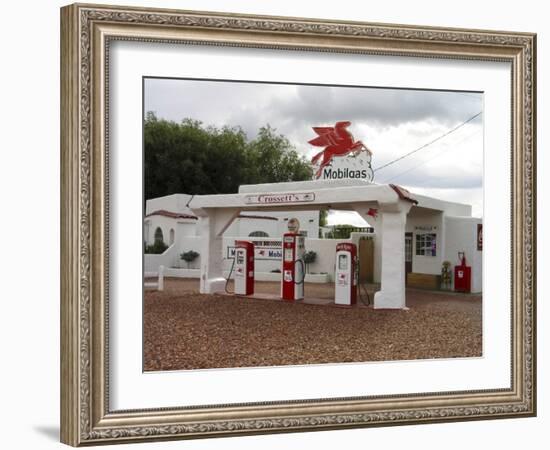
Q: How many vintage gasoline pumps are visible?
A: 3